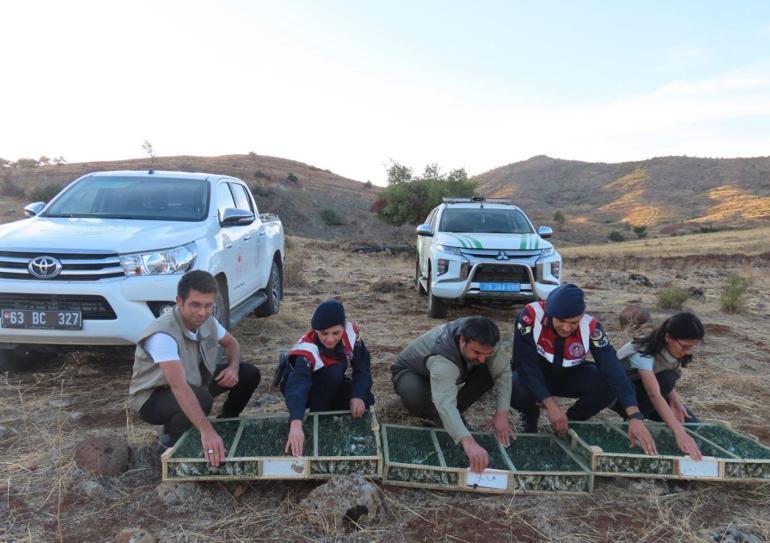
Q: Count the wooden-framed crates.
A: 3